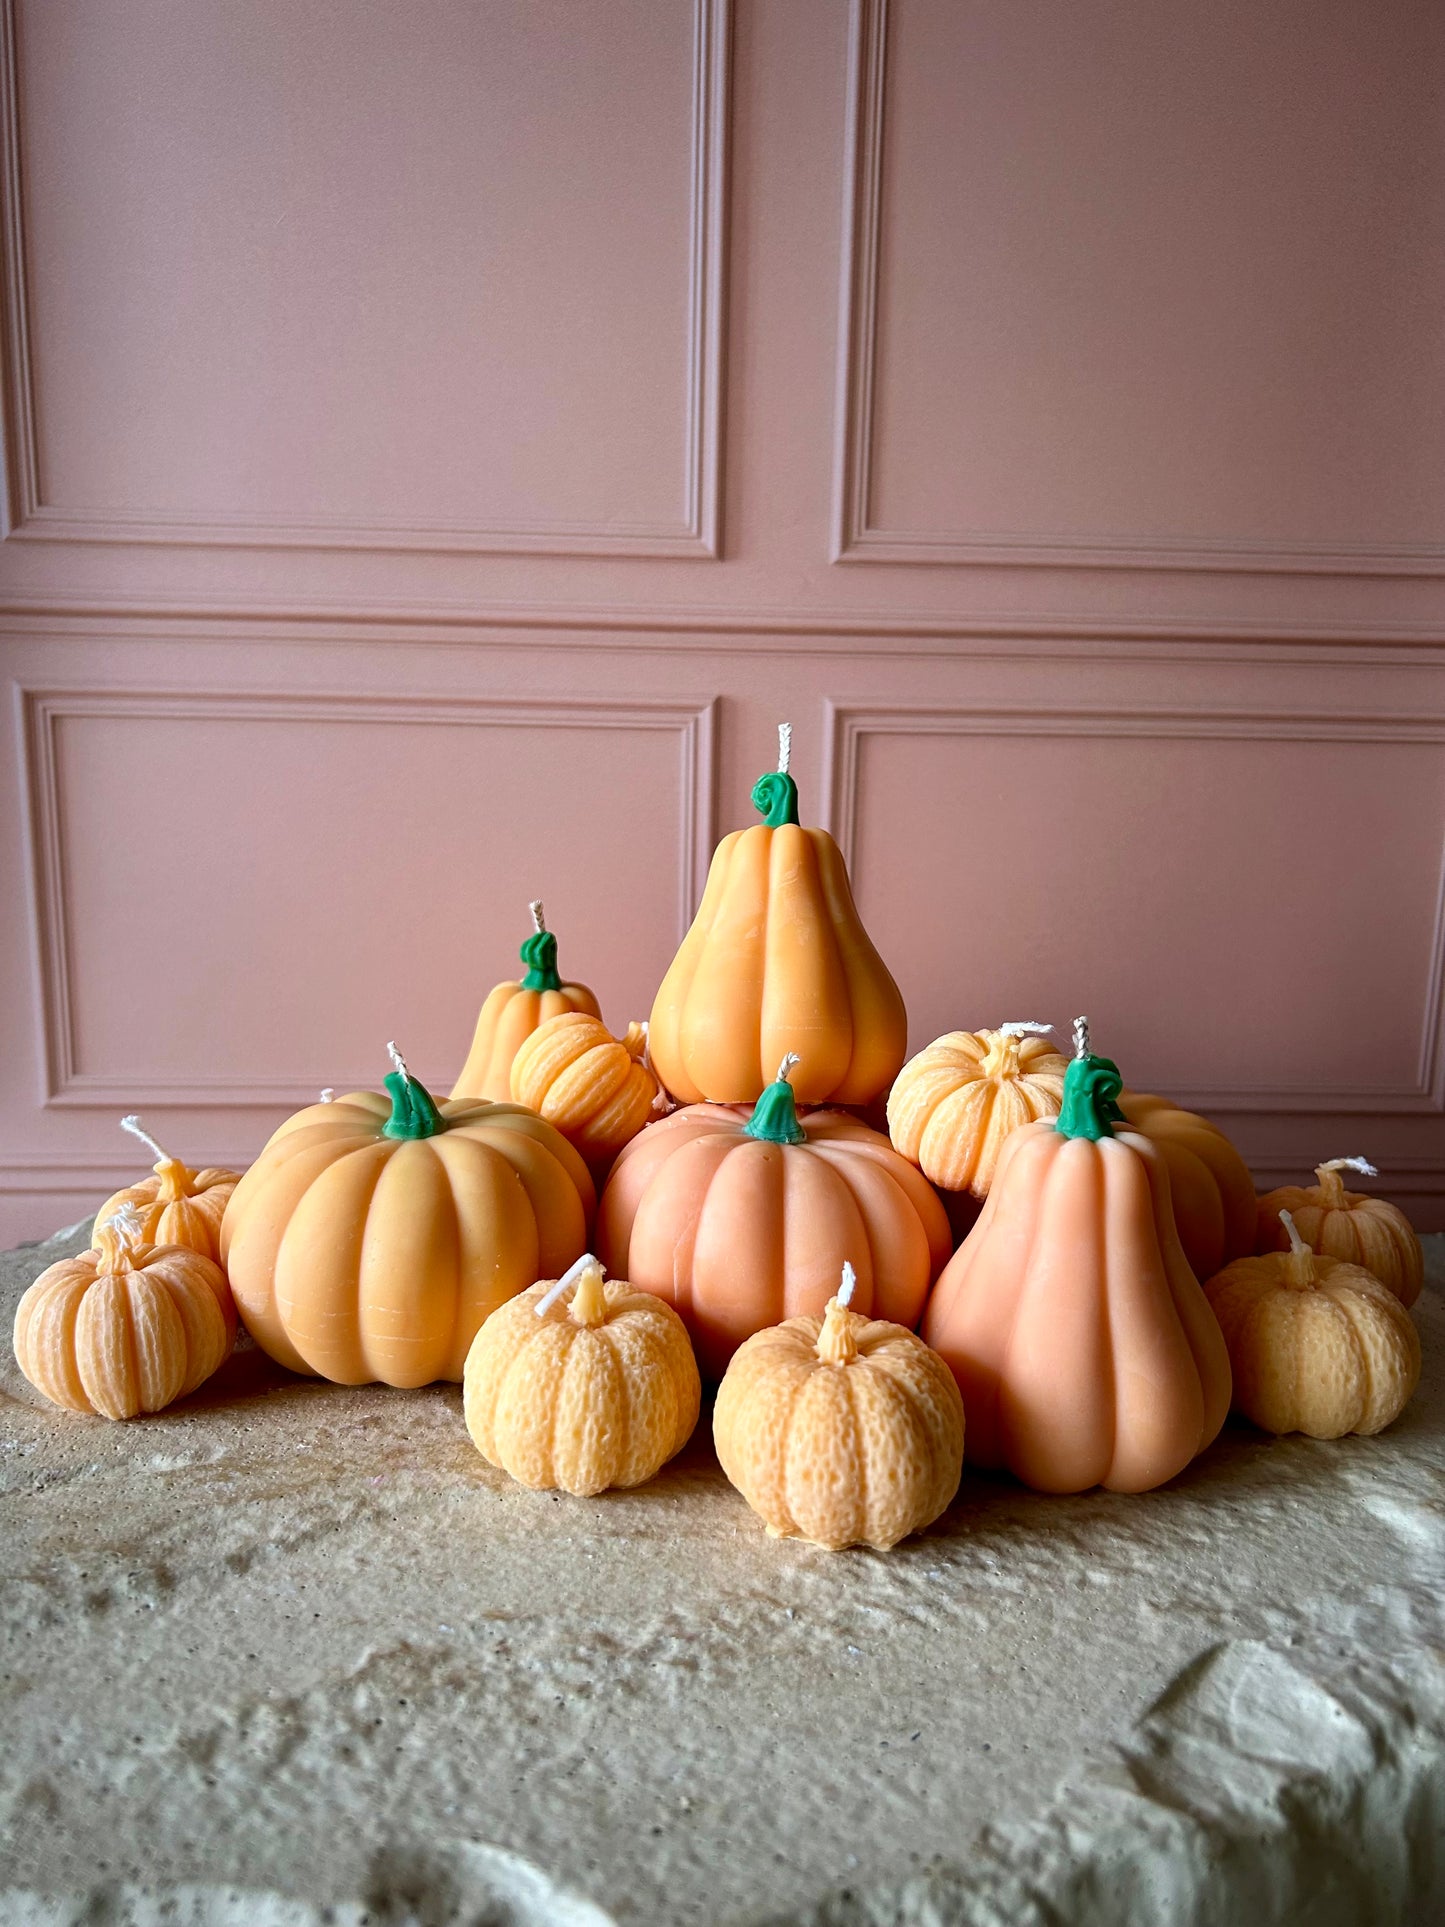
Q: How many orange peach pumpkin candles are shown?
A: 14